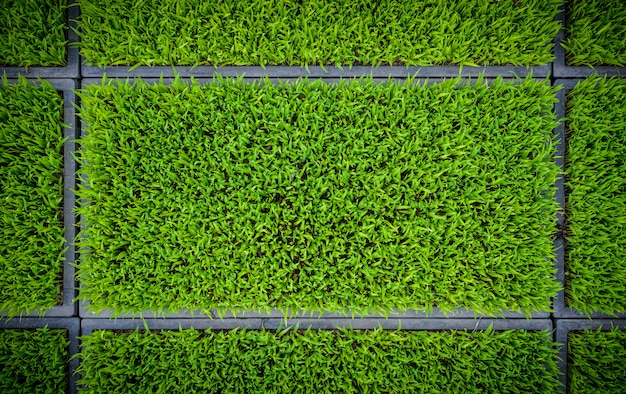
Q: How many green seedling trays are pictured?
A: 9